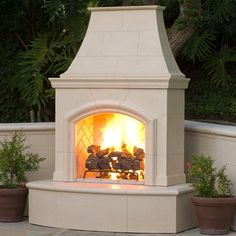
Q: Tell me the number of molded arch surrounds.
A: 1